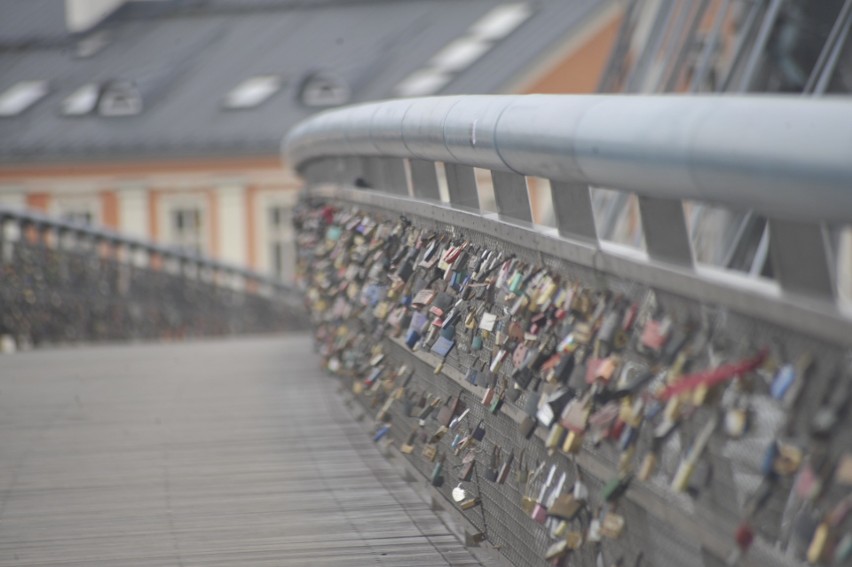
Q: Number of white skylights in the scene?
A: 6